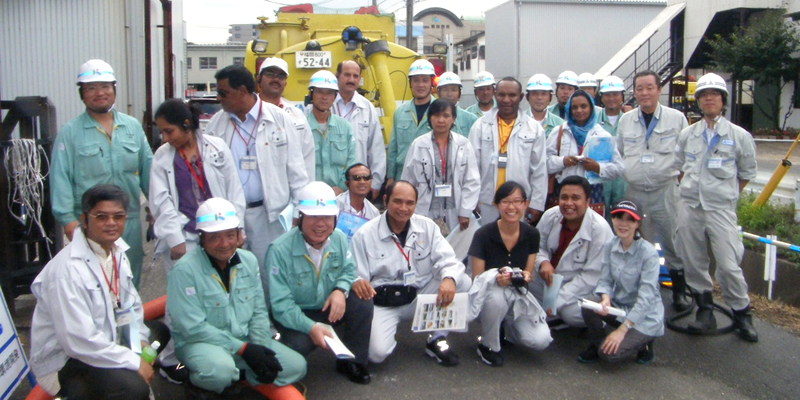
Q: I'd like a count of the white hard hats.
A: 12